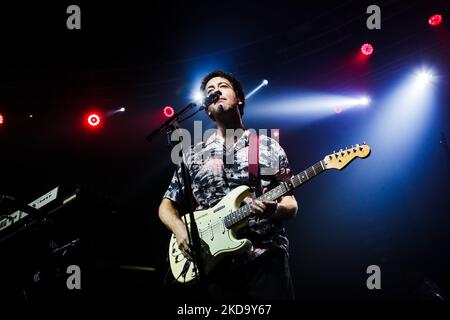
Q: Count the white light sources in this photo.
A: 5